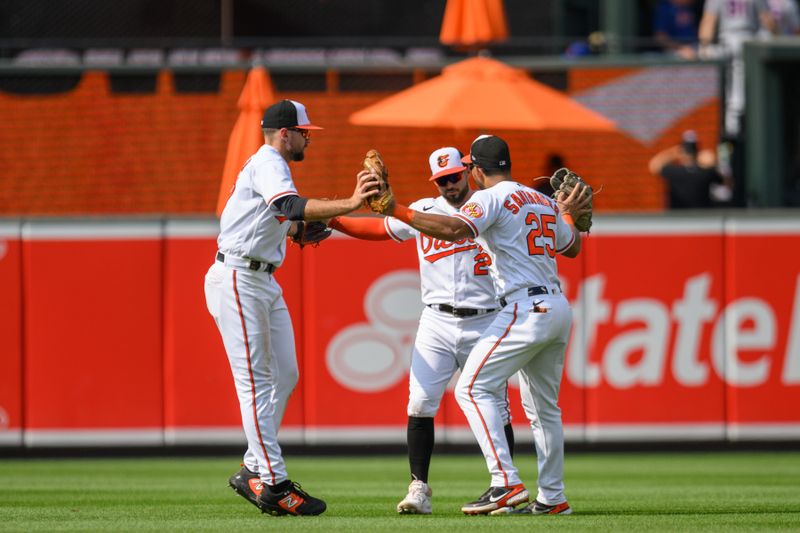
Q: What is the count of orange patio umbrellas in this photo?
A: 3